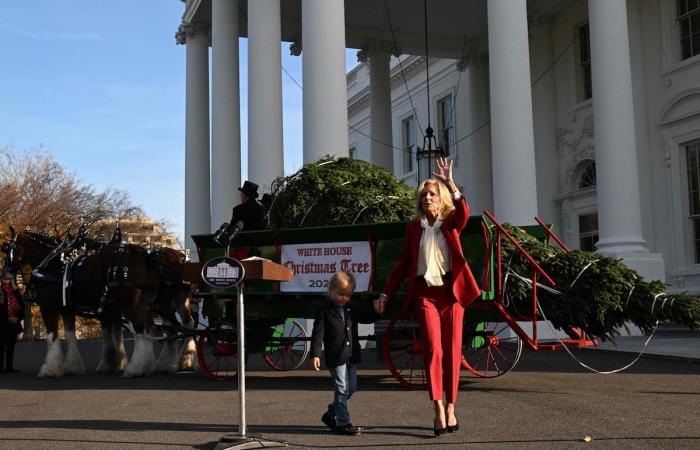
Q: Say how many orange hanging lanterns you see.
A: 0